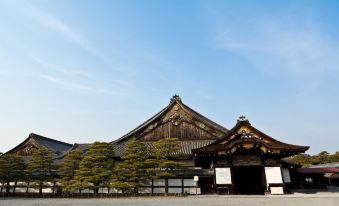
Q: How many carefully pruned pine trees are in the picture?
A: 6